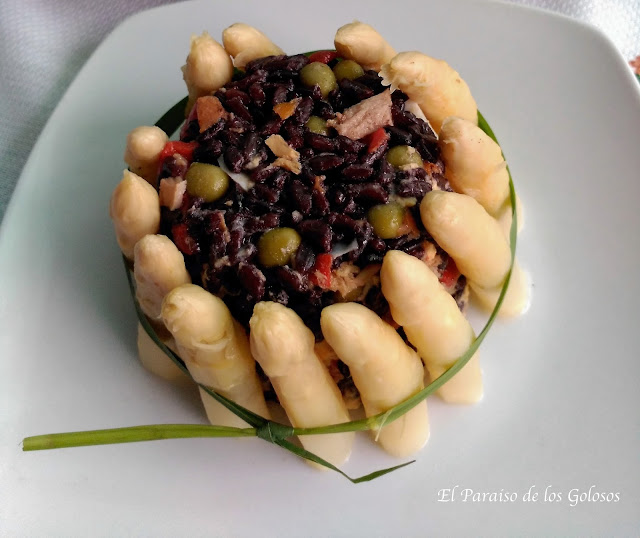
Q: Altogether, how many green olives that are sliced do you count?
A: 0